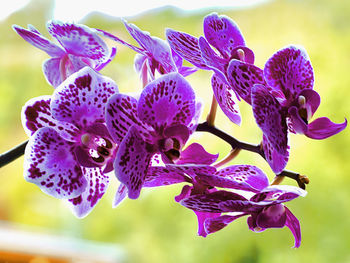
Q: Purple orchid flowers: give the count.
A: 8